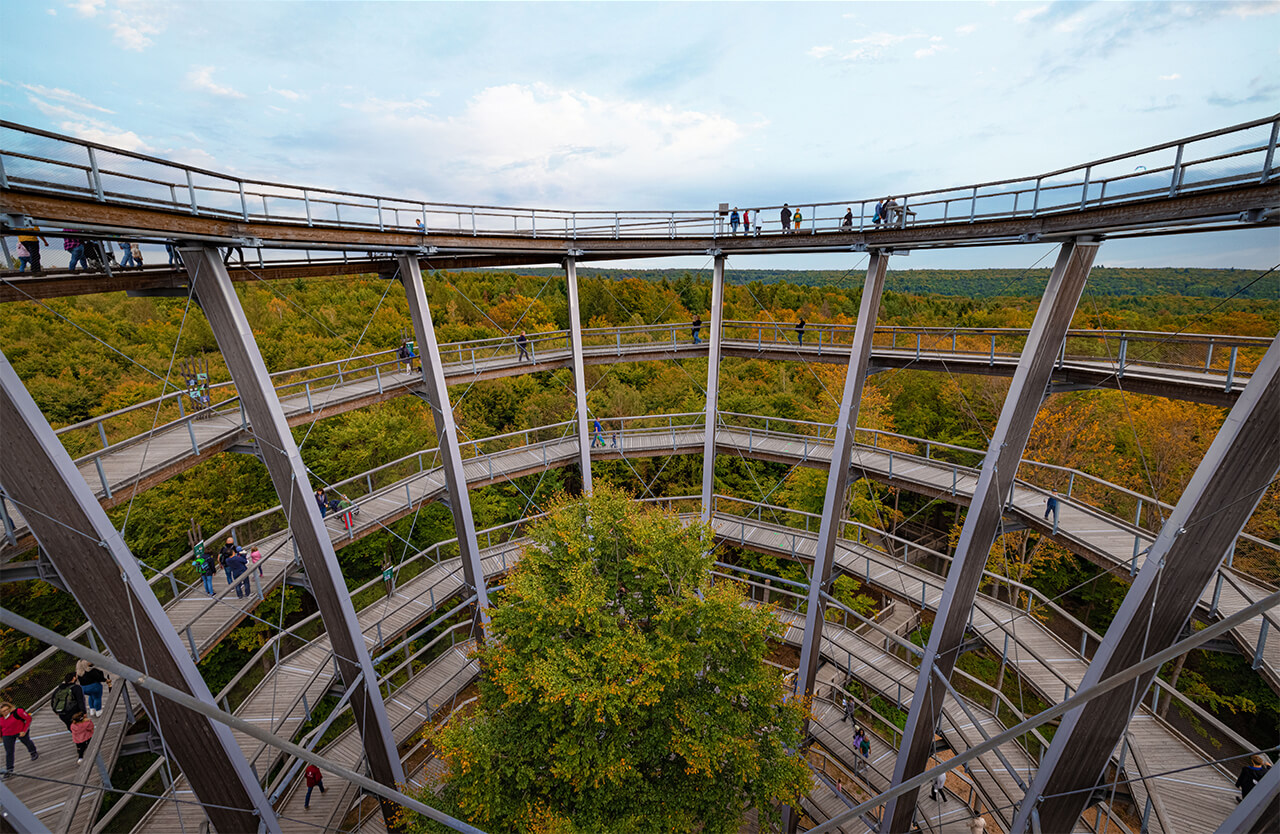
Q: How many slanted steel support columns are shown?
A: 8